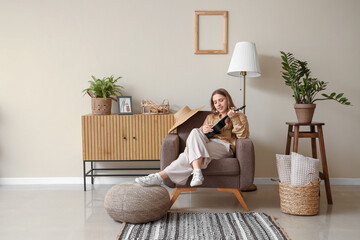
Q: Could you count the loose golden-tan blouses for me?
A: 1